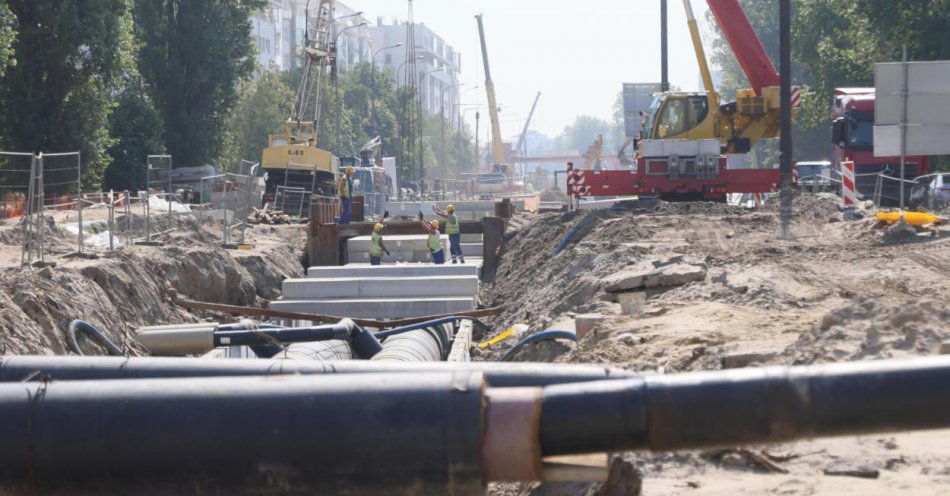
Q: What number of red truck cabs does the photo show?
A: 1